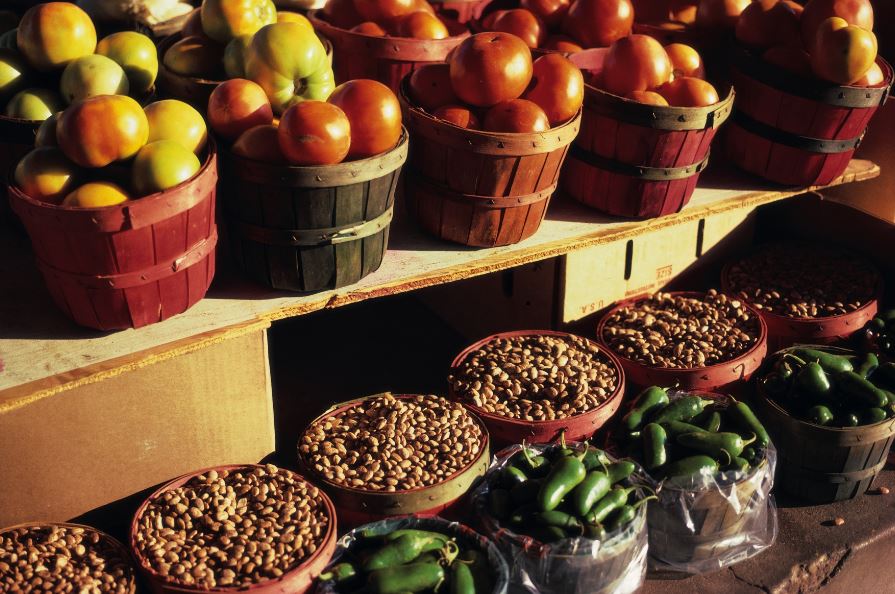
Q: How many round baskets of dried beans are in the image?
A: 6